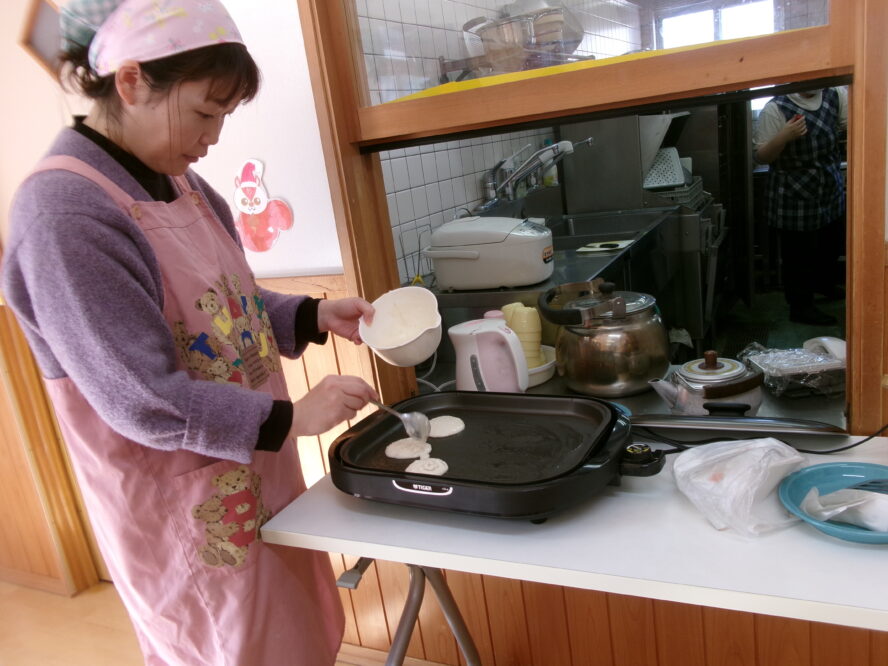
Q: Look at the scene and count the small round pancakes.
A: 3